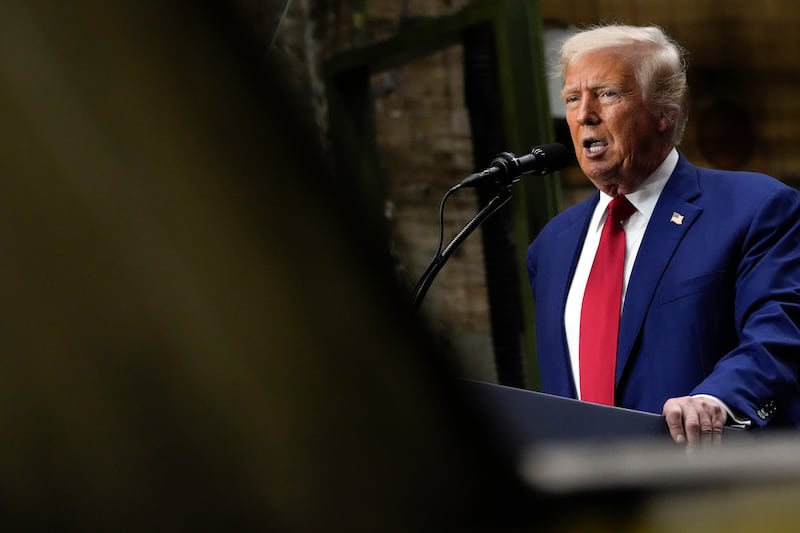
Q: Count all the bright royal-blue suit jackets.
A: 1